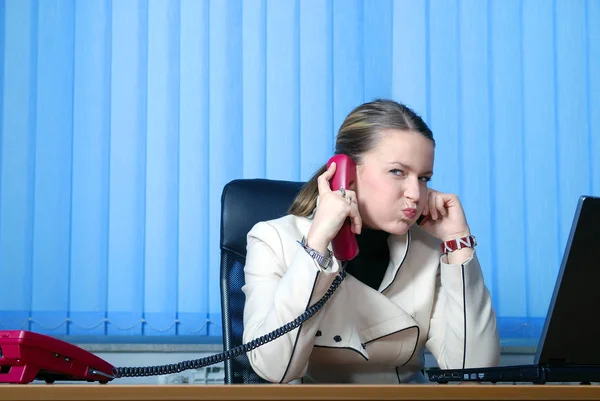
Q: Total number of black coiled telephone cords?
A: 1